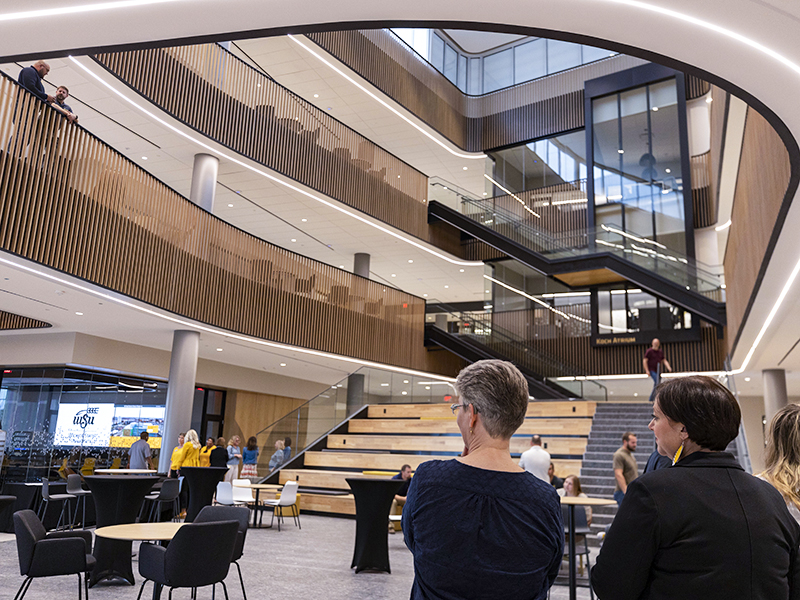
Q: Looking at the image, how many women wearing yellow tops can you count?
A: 3